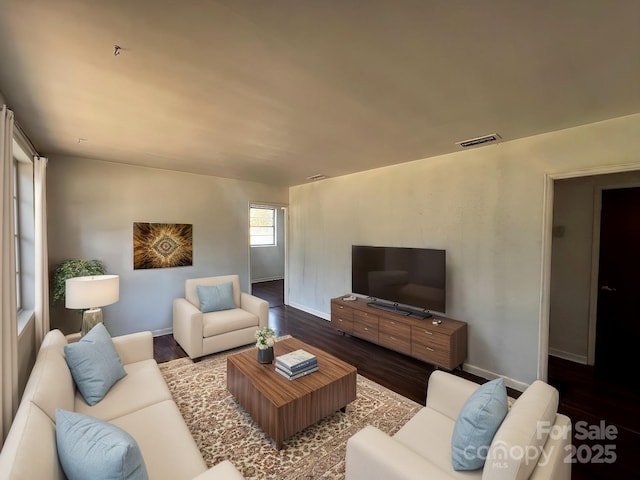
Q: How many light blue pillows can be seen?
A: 4